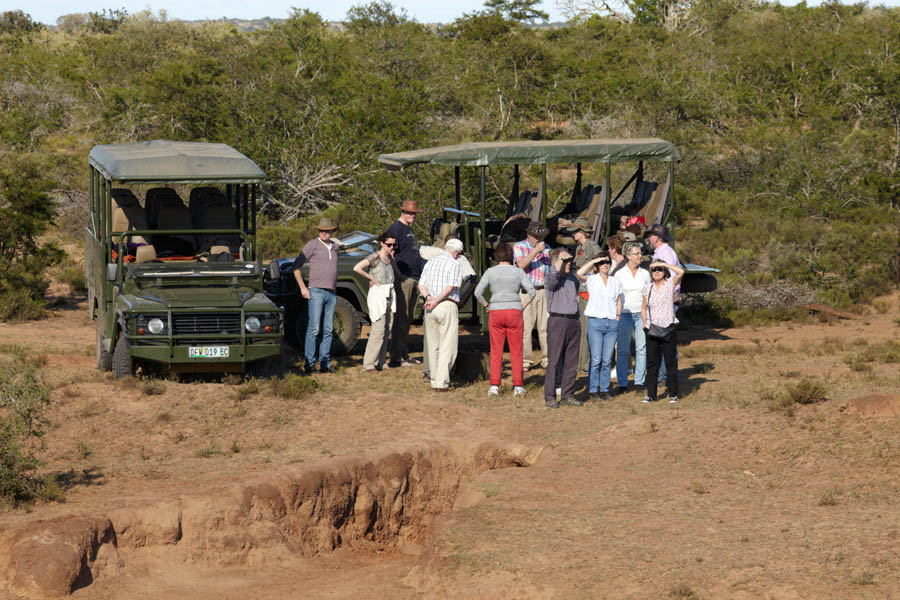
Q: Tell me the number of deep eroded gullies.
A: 1